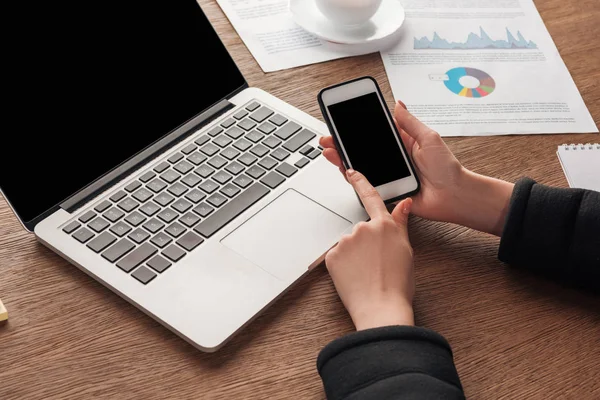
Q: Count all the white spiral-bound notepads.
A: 1